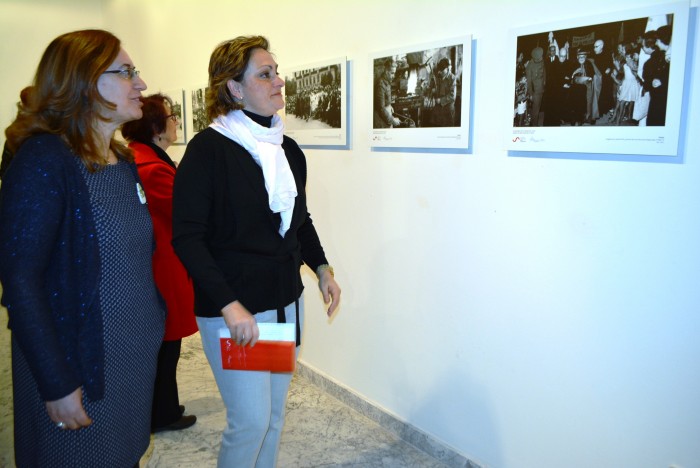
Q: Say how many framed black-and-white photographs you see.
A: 5